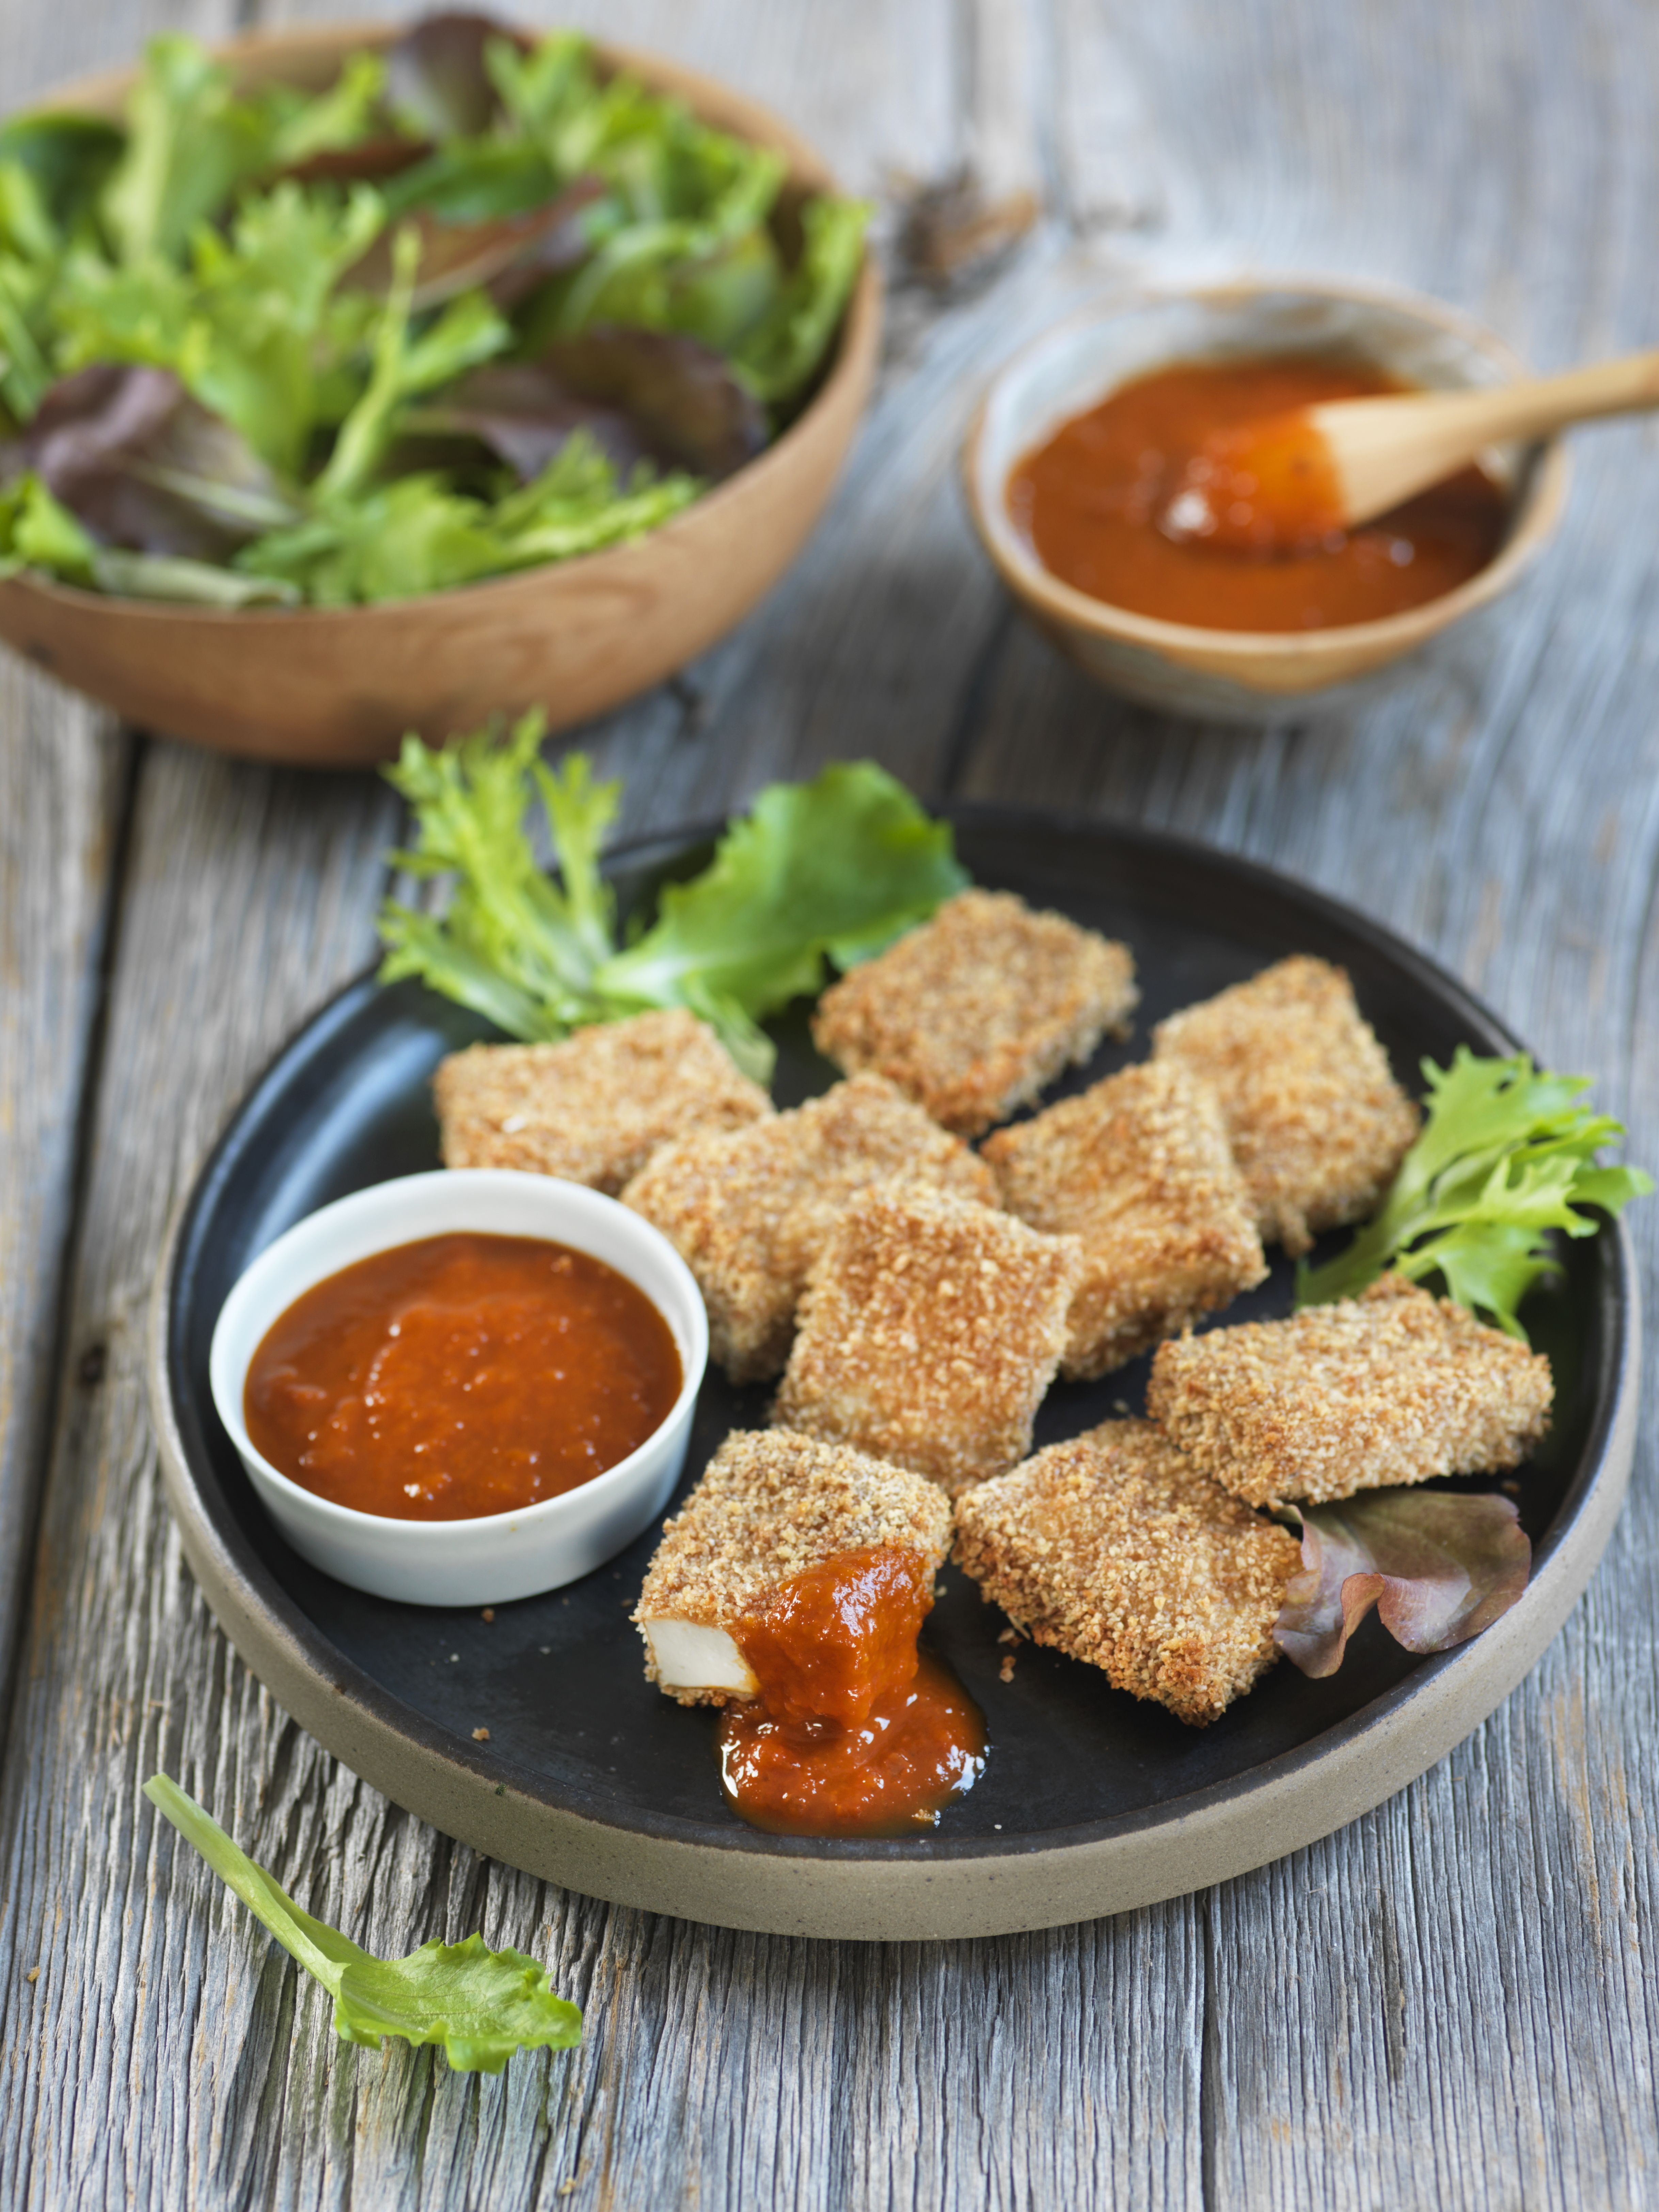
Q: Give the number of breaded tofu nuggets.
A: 9